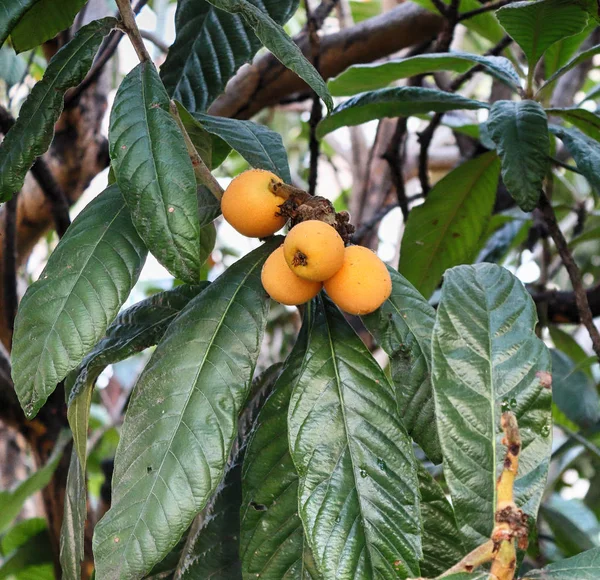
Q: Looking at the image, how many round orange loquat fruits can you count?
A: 4